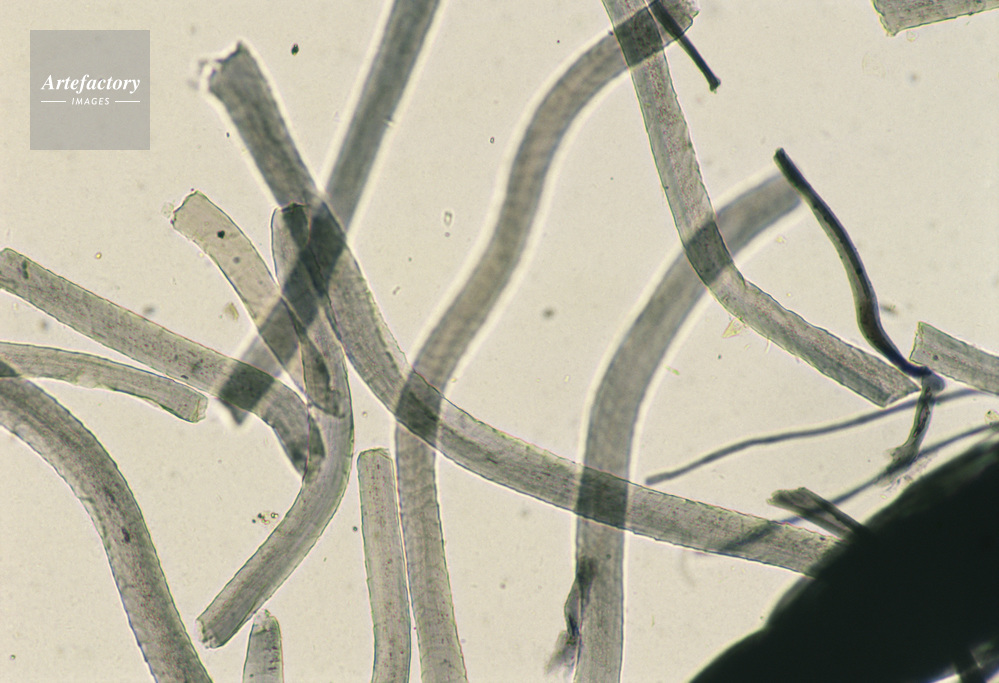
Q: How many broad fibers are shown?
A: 14